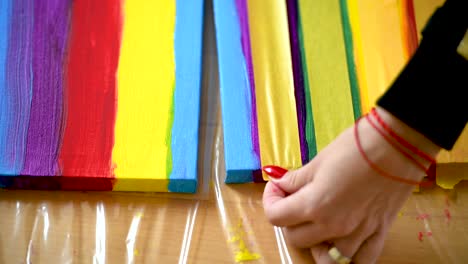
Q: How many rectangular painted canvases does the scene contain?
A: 2